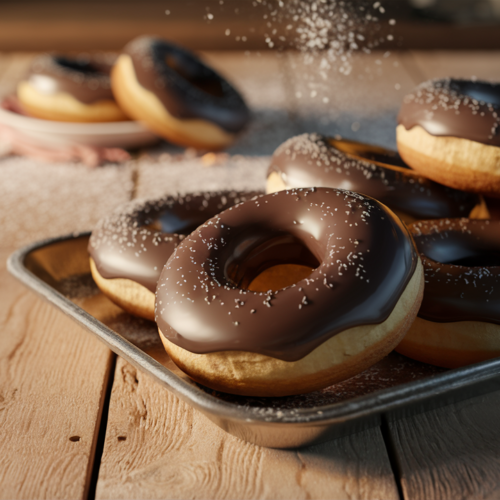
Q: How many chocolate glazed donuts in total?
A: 7